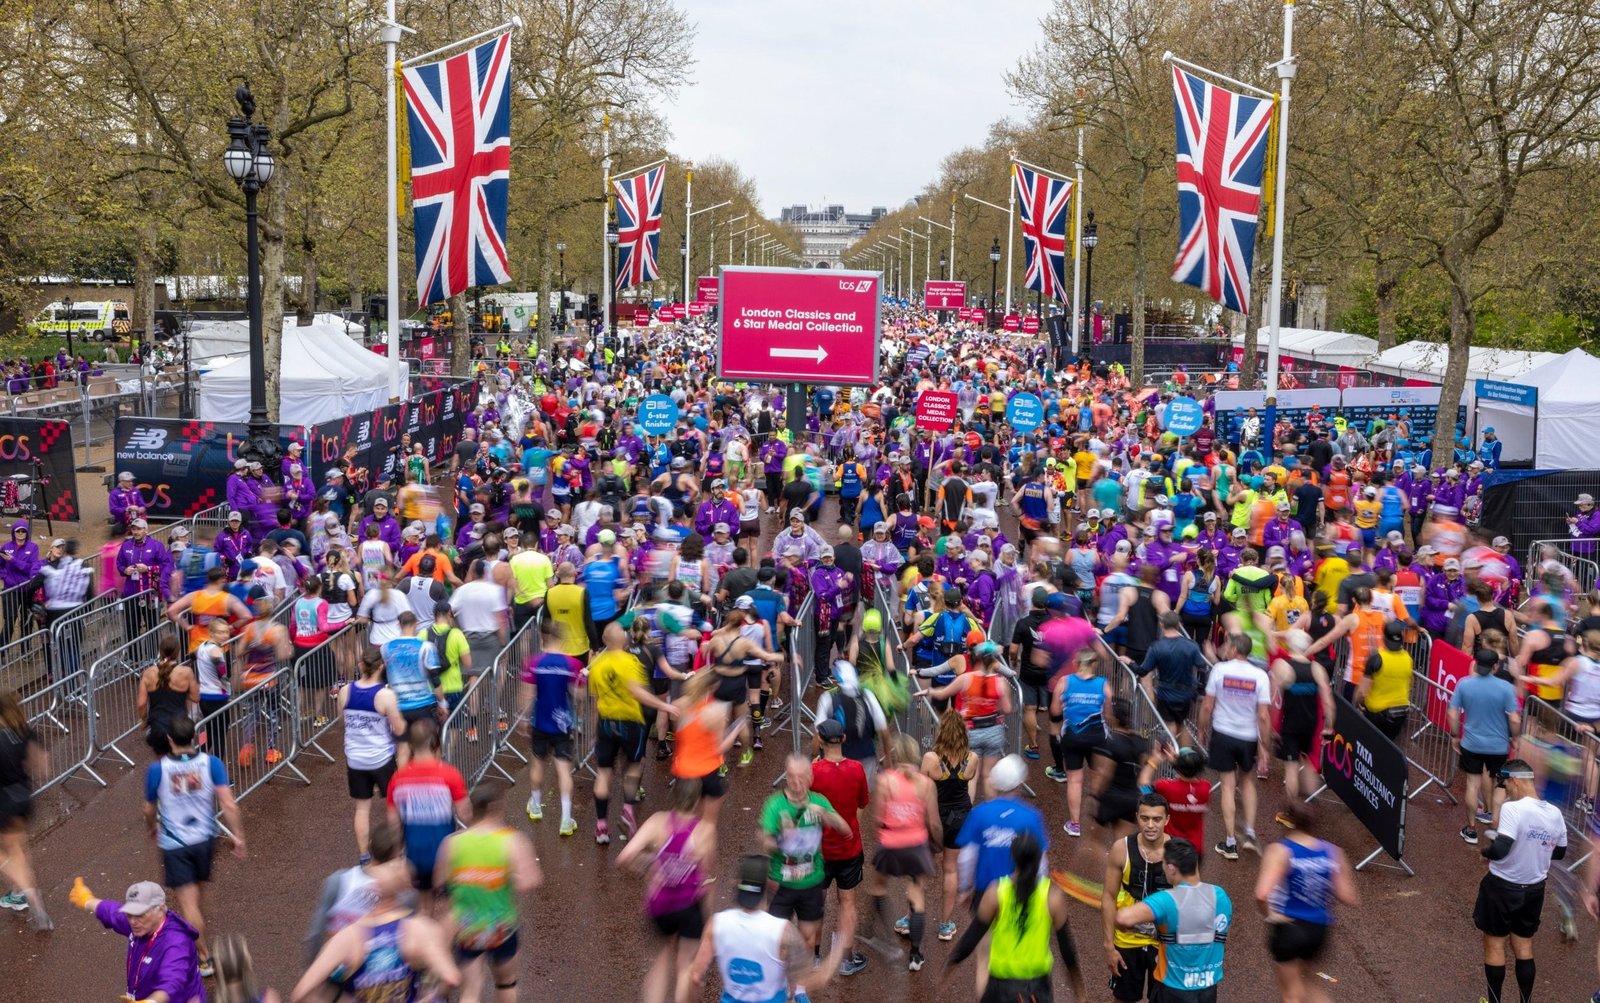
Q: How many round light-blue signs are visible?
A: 3